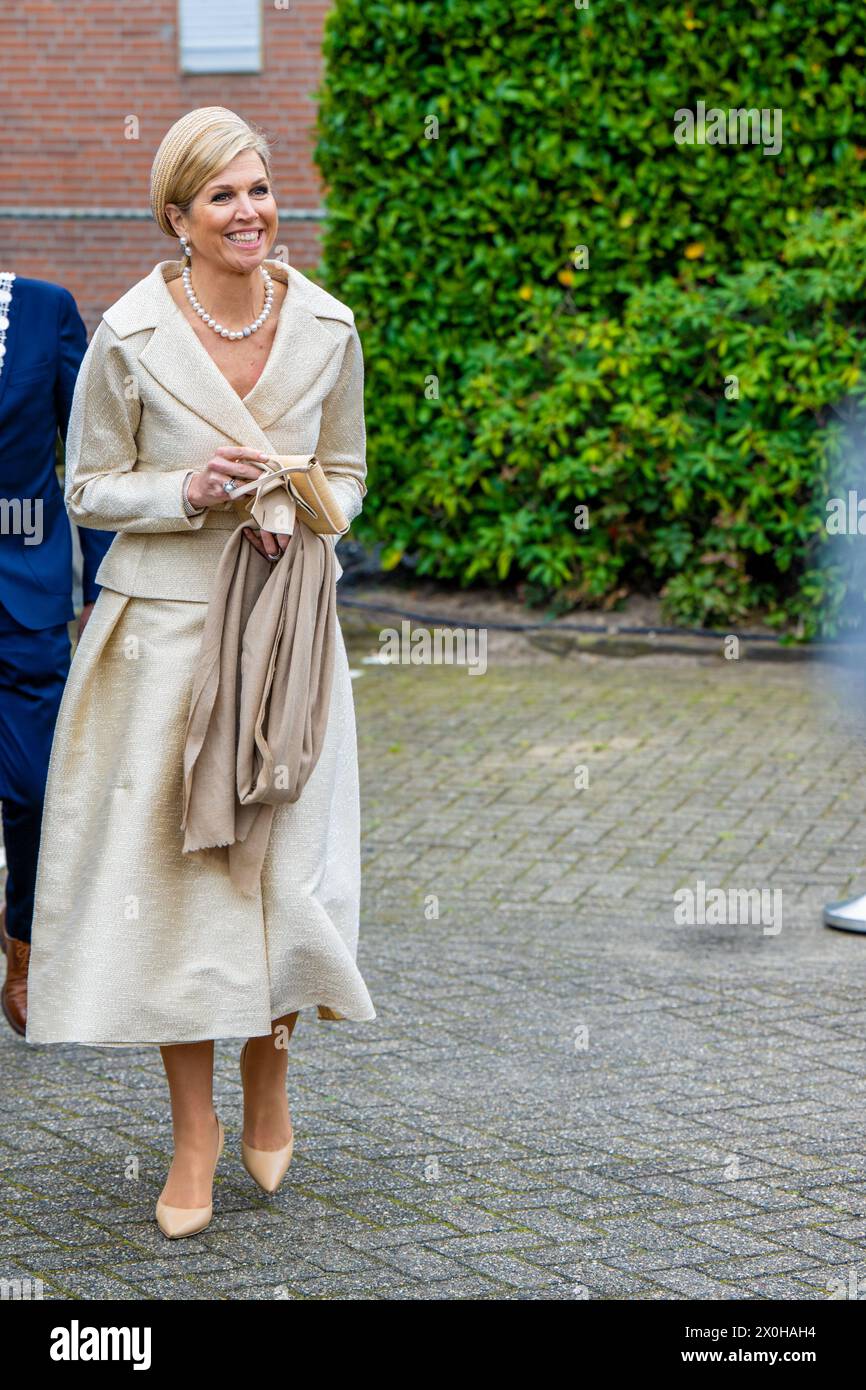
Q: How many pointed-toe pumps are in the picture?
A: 2